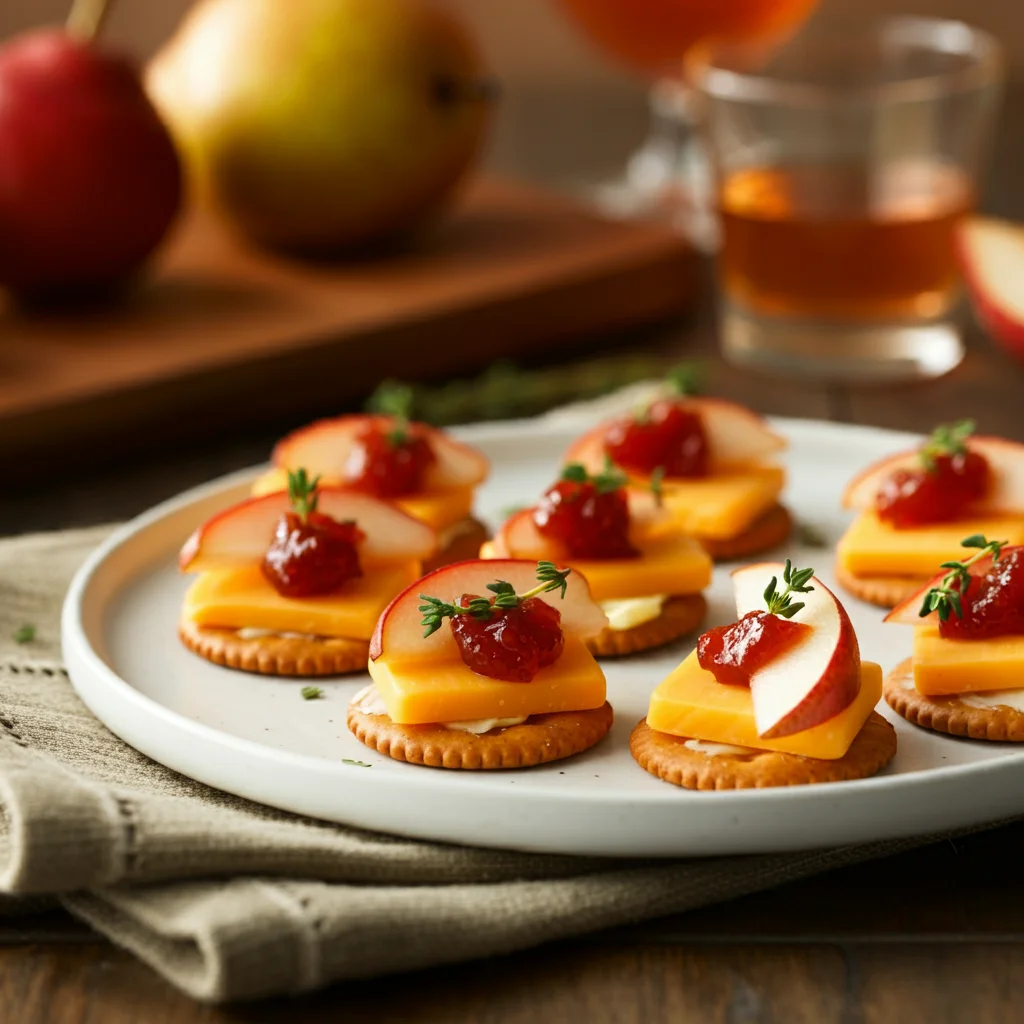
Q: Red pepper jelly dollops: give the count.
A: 8